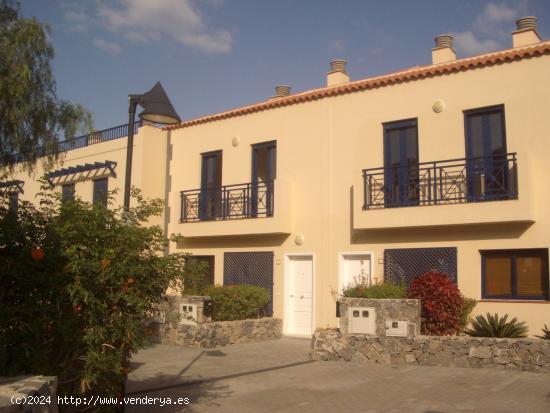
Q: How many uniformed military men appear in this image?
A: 0